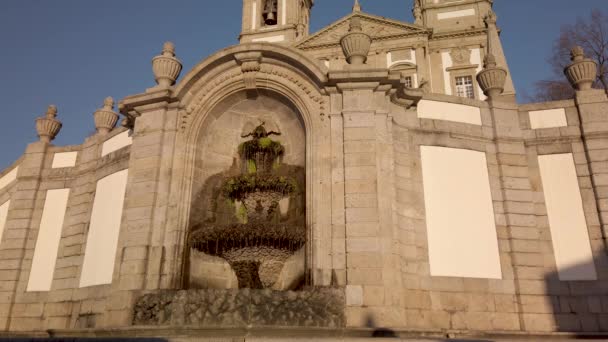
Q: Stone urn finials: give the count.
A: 6